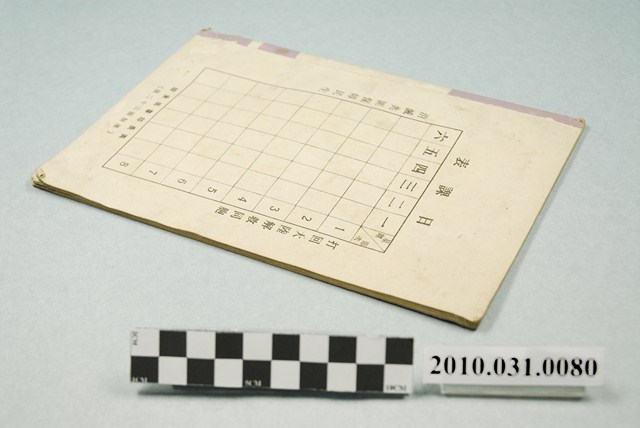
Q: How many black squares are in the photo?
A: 10